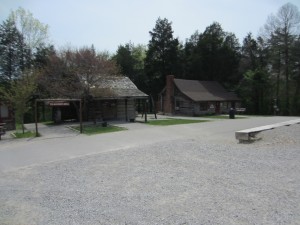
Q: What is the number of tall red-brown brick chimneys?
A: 1